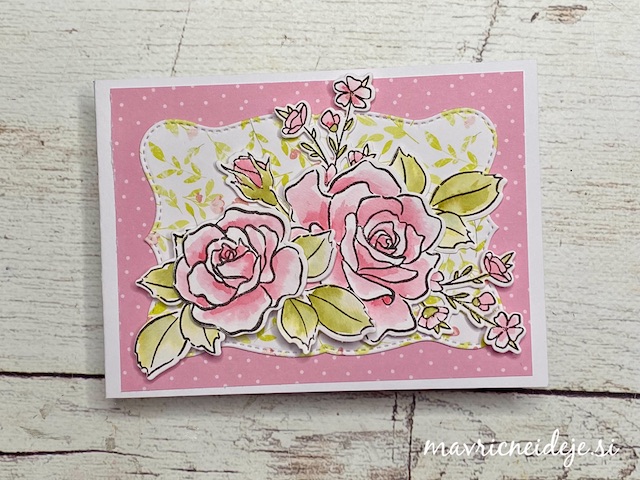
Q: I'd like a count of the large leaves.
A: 9